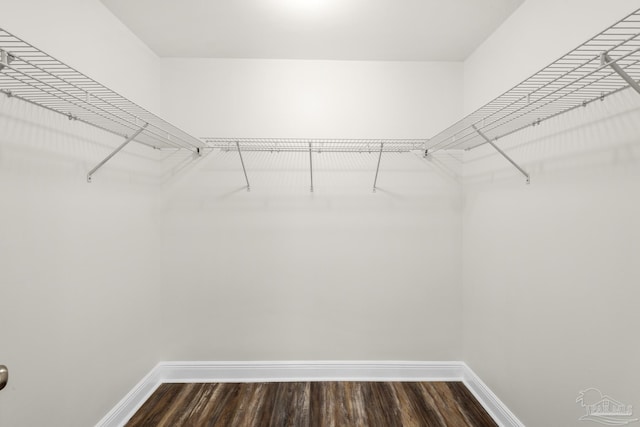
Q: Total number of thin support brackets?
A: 6